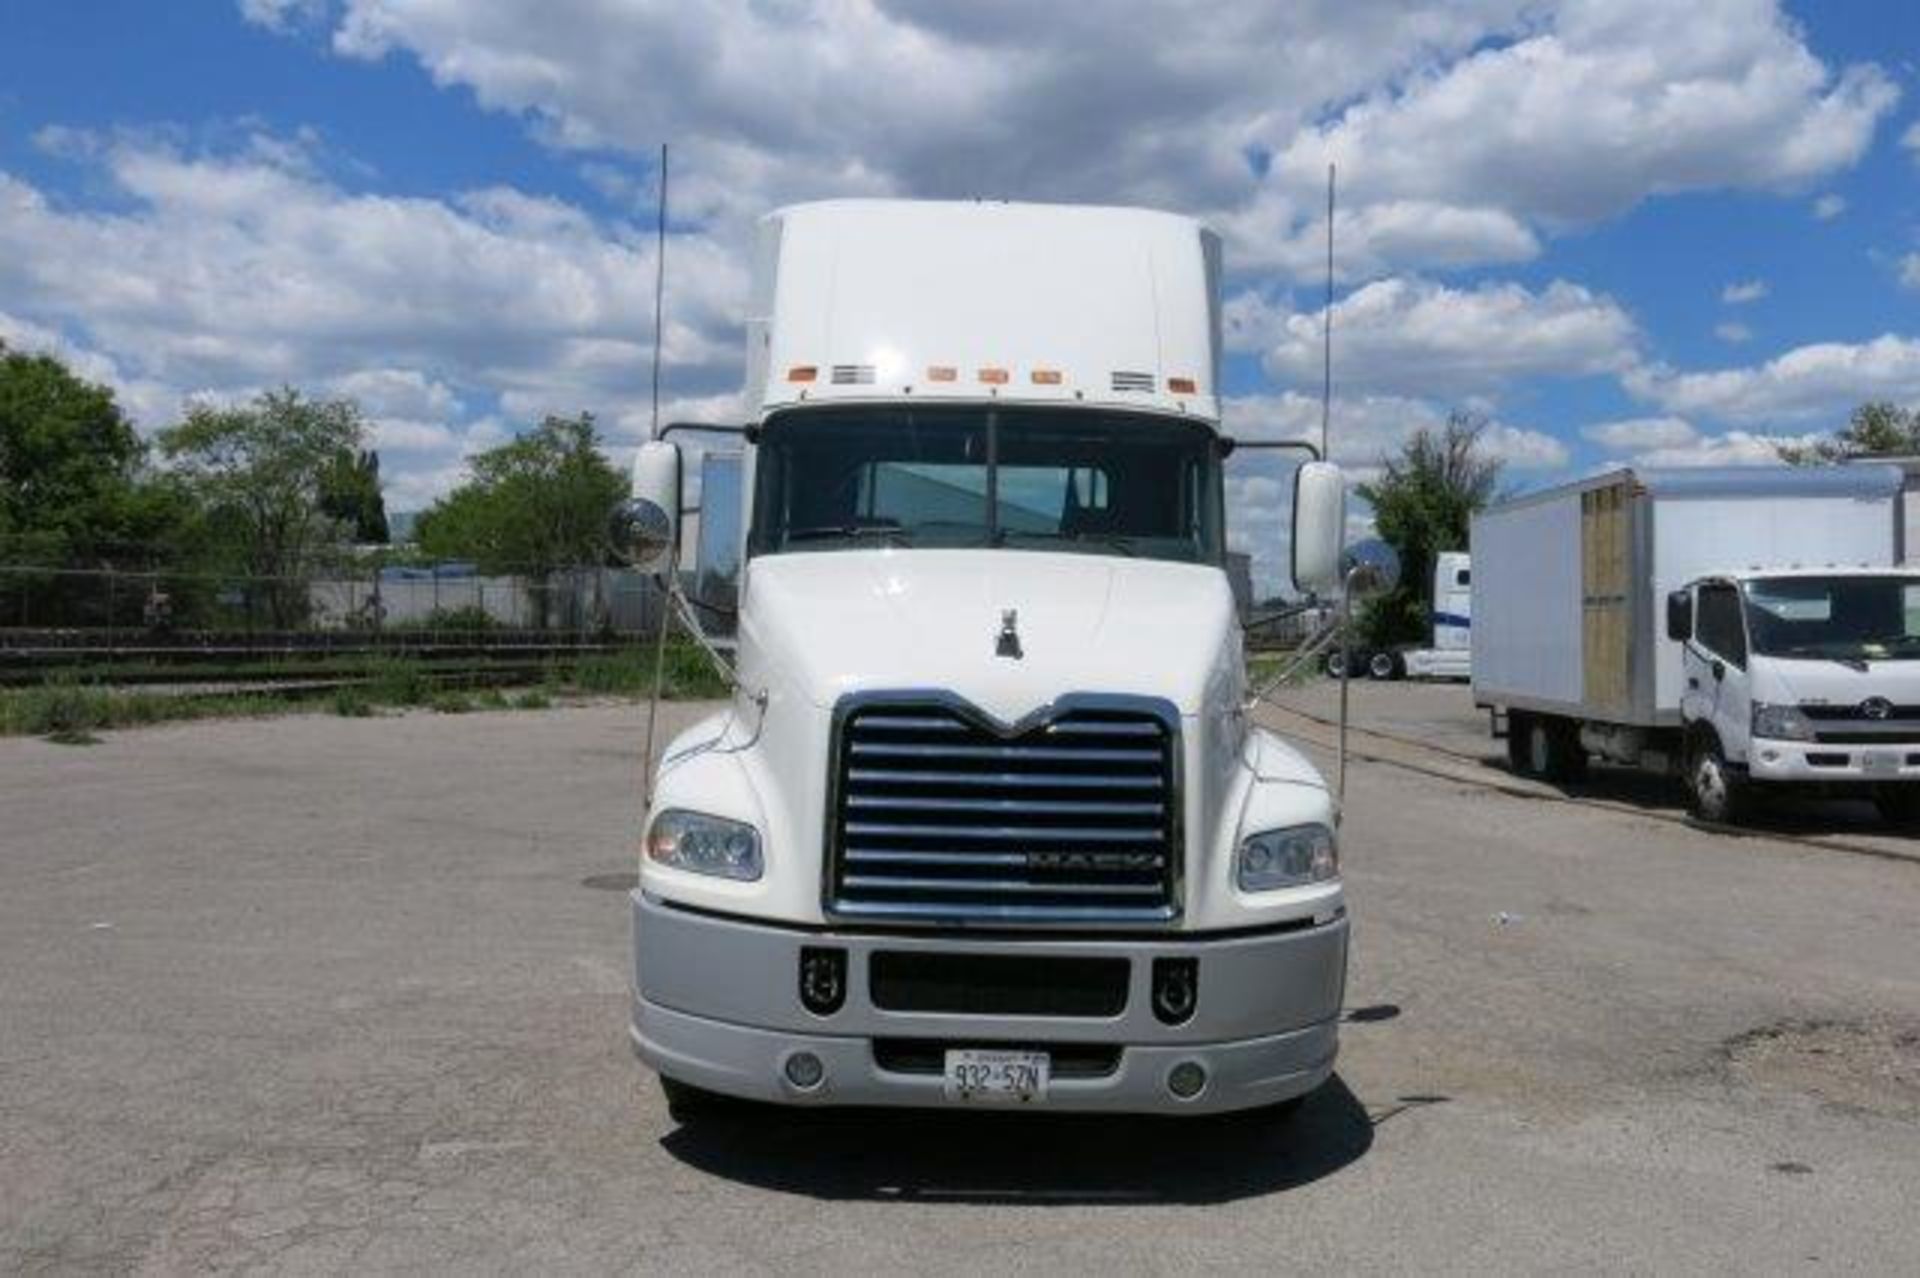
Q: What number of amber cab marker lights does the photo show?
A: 5